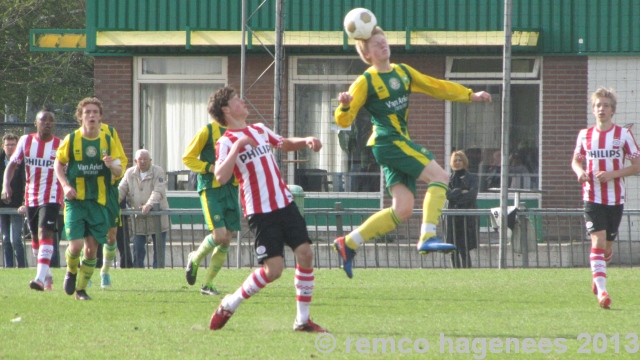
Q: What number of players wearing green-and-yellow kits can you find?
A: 4